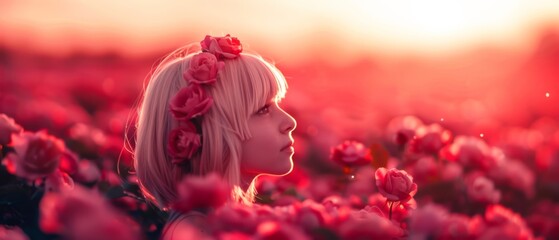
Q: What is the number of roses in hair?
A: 4